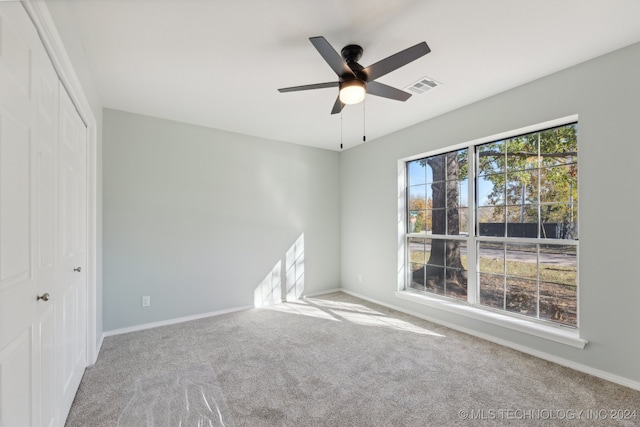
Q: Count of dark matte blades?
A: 5